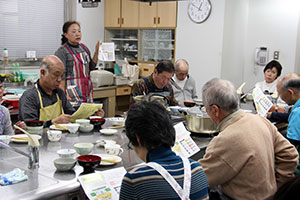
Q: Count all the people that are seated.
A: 8